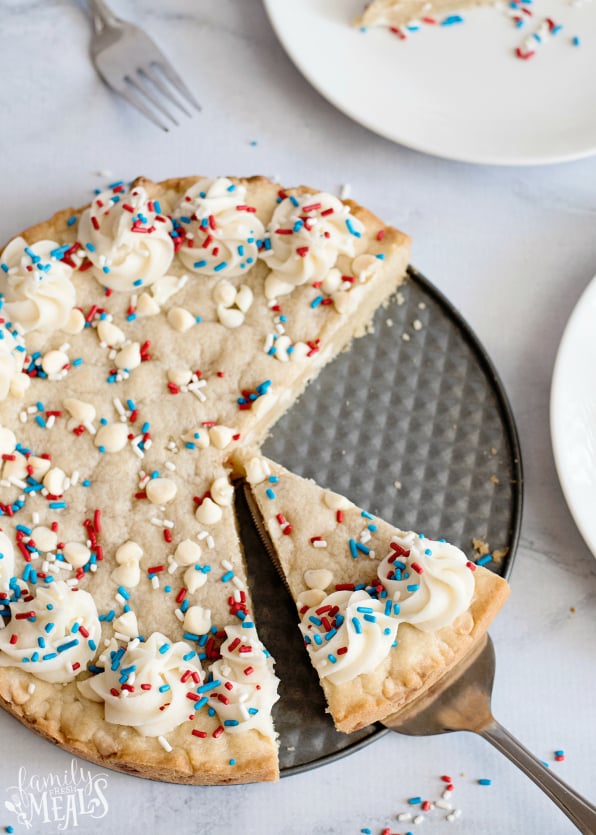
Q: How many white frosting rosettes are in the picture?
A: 11